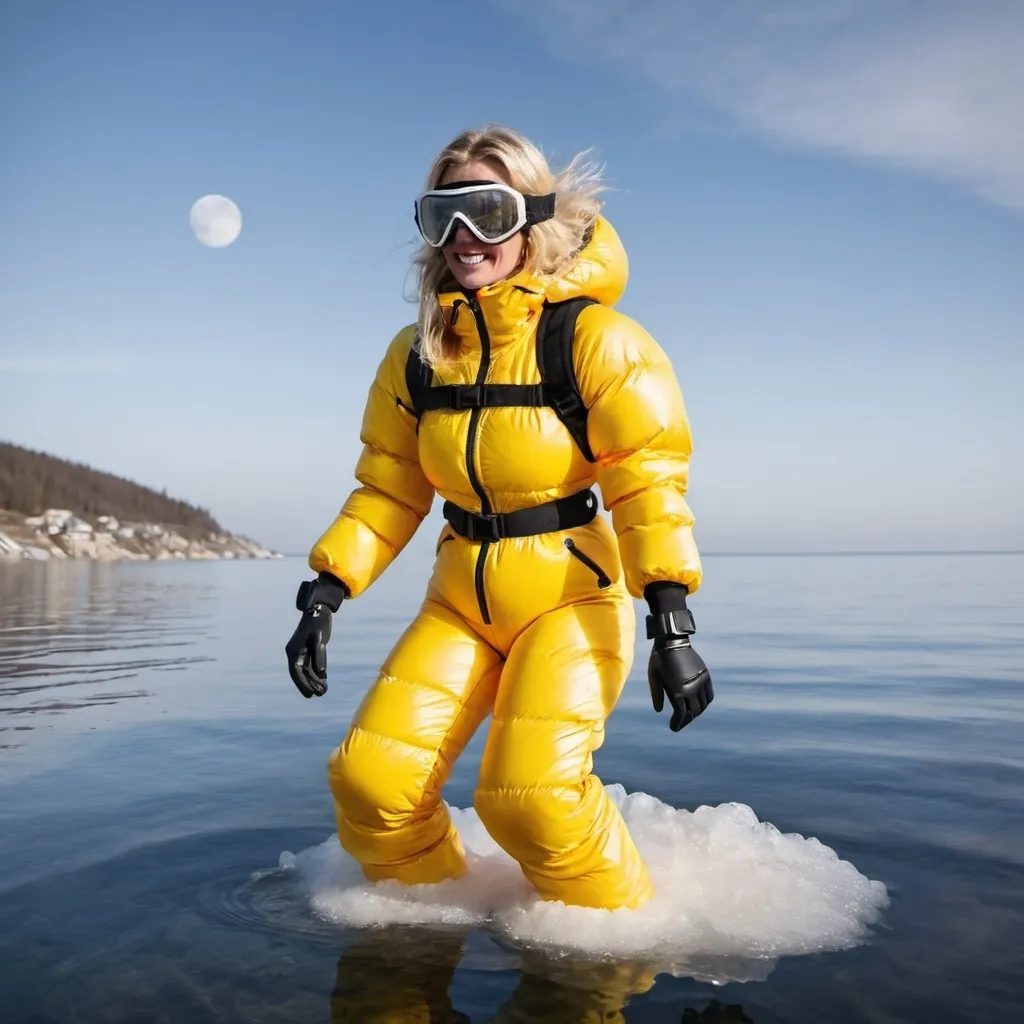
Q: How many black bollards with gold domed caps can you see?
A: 0